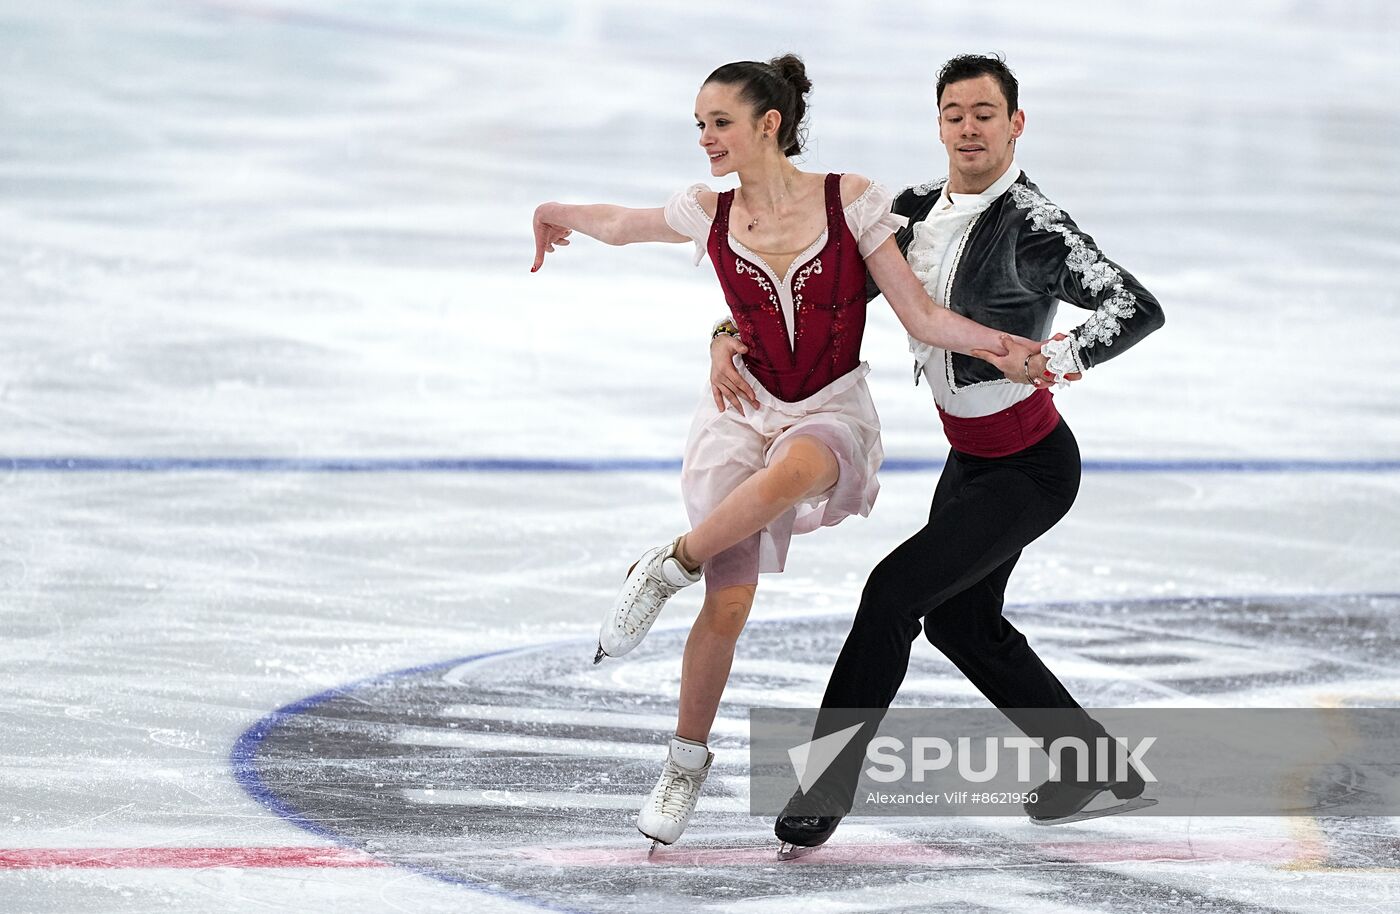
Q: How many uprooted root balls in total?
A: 0